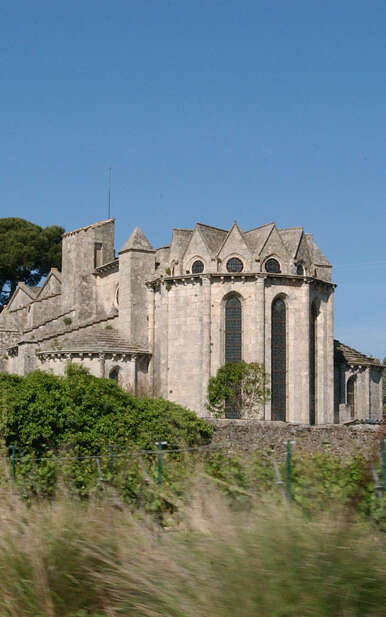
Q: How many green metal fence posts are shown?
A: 5